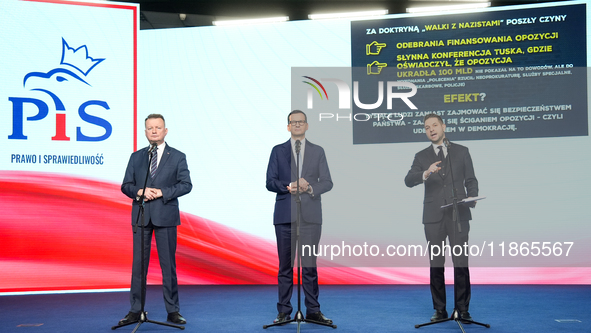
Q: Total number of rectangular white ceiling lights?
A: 3